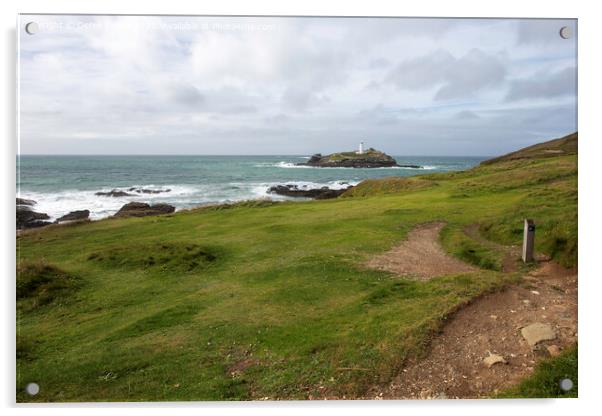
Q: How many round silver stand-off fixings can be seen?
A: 4